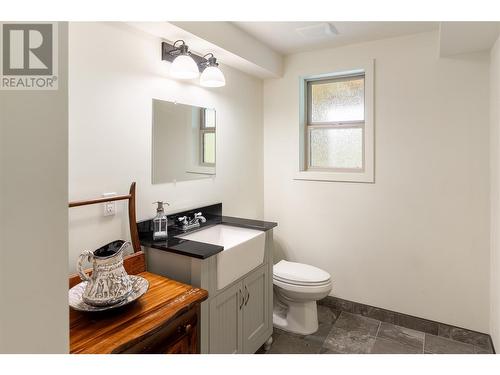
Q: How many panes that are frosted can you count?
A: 2